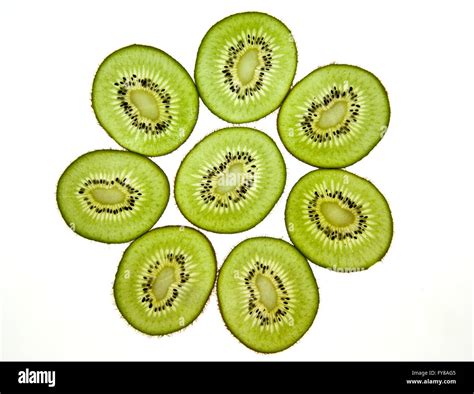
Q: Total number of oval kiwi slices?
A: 8